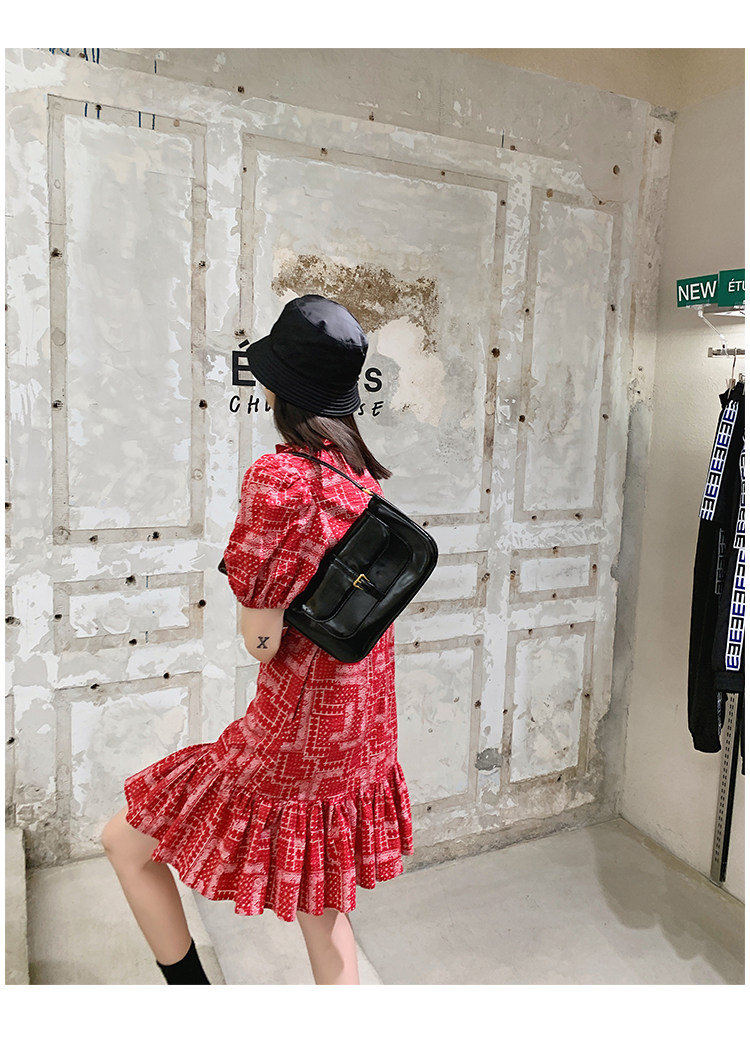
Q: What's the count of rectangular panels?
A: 9